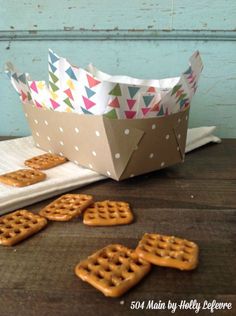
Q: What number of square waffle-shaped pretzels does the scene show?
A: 7